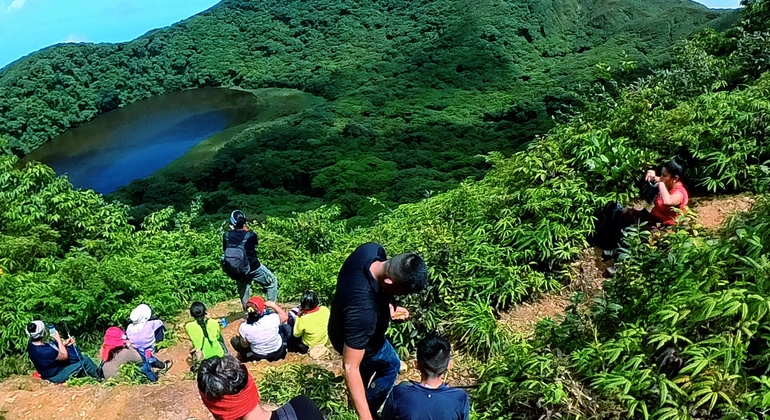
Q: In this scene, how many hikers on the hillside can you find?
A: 11